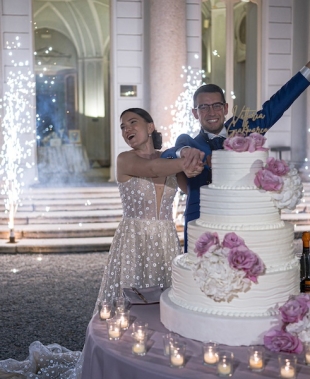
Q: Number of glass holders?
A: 13